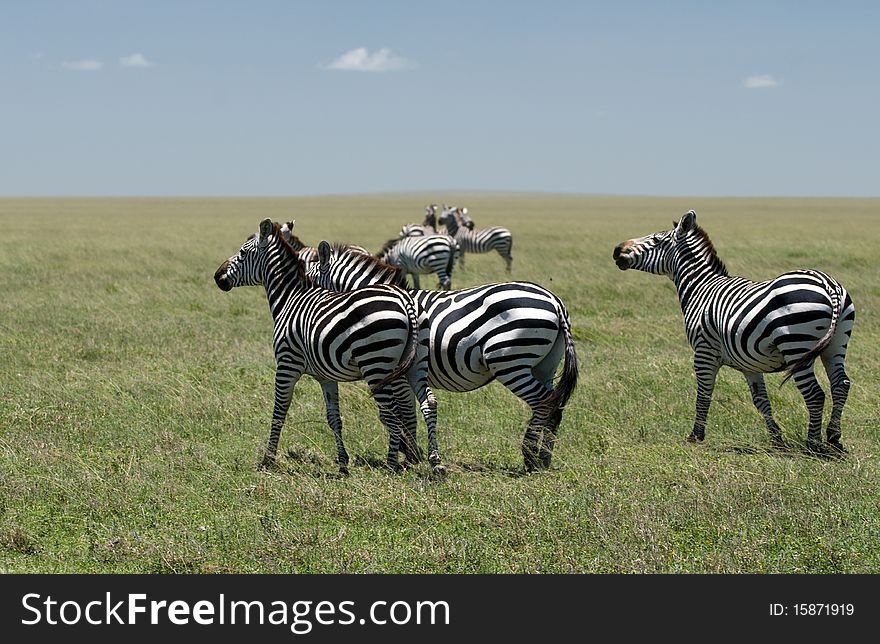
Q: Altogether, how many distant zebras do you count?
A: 4